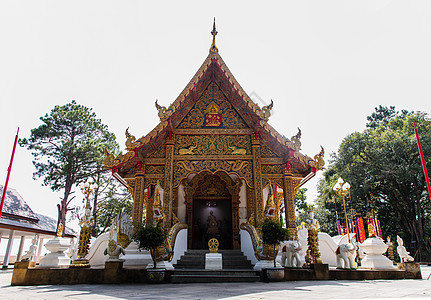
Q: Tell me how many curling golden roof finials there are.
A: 6